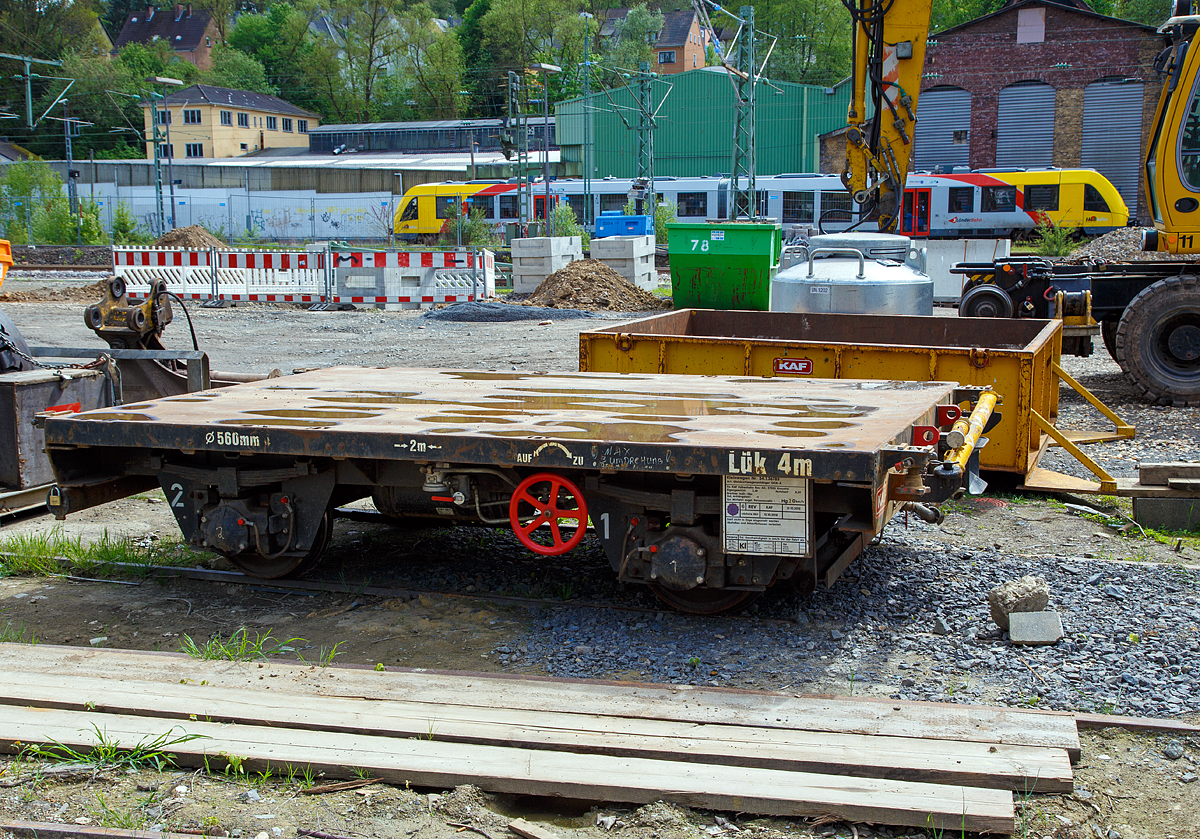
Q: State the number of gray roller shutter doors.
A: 3